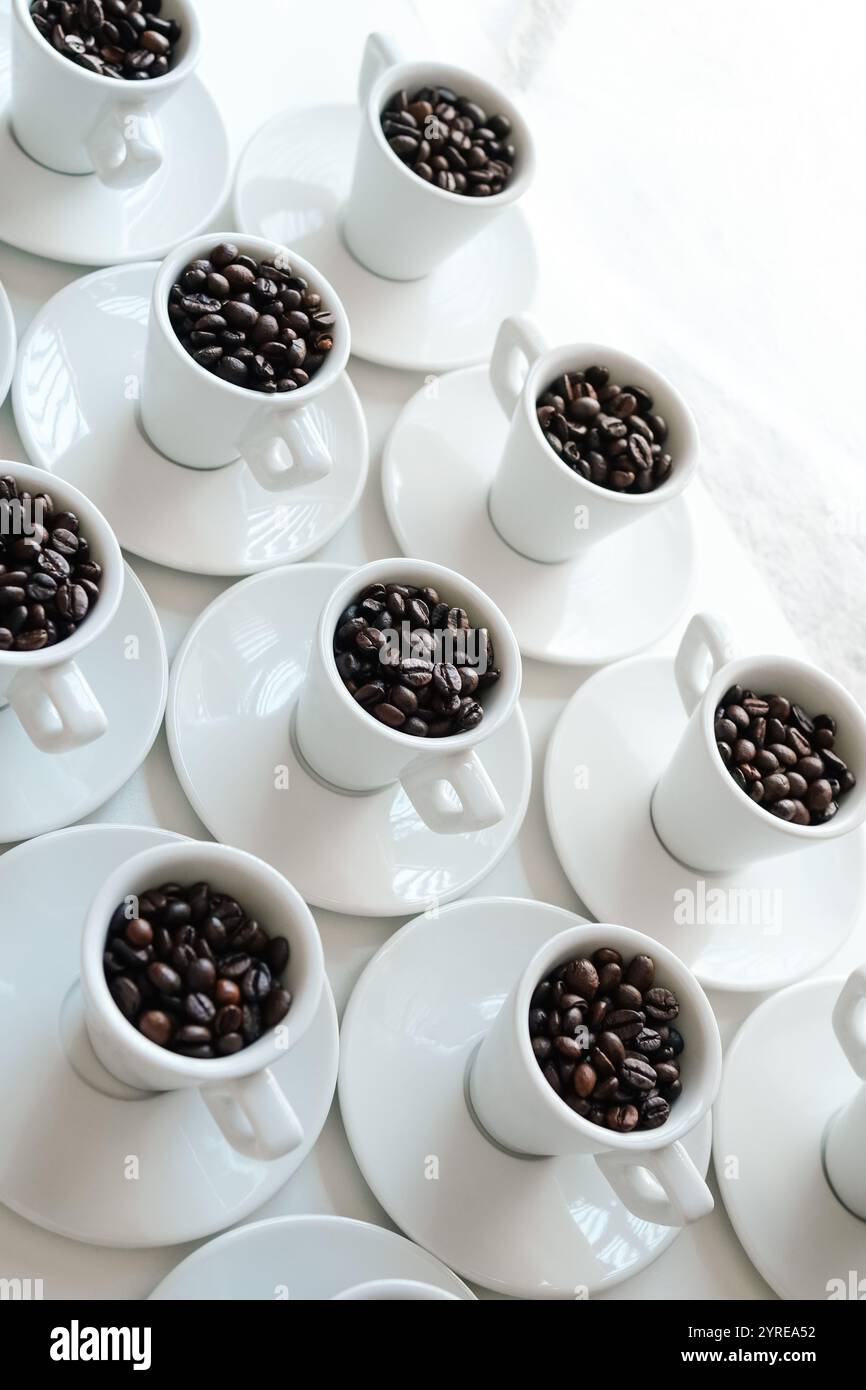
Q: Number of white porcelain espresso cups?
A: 11